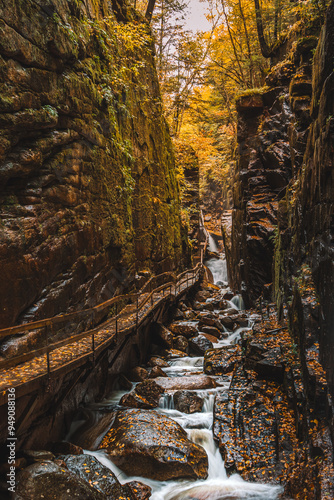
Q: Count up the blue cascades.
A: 0